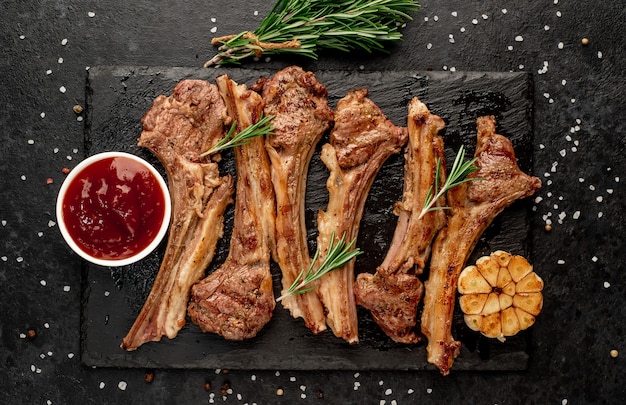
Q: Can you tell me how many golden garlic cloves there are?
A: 15